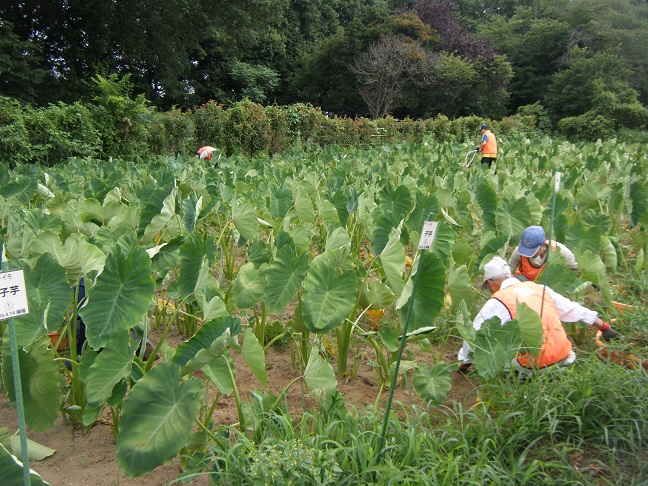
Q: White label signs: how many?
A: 3